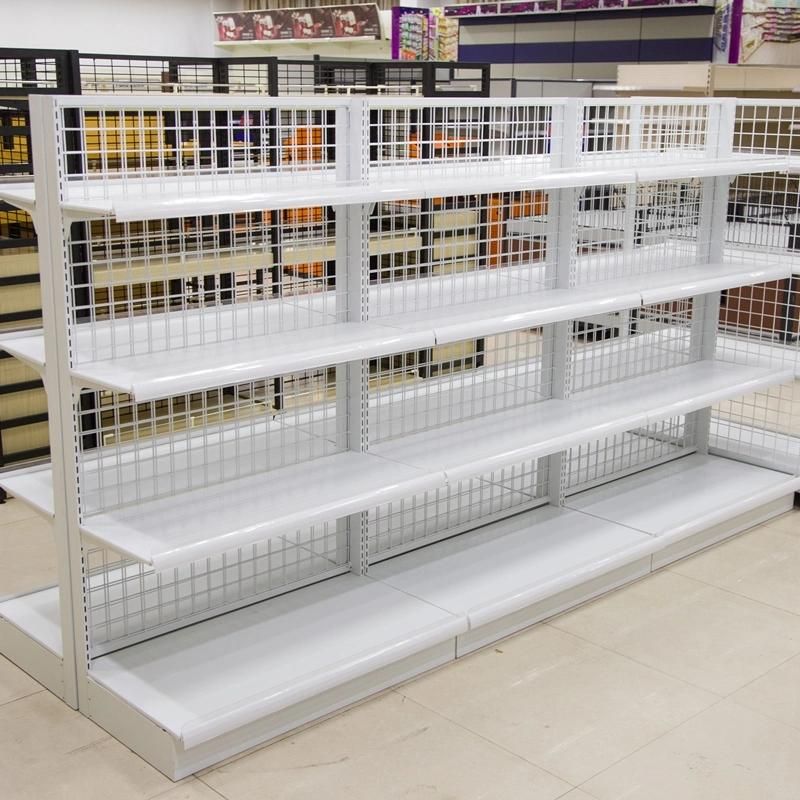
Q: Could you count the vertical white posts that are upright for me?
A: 4